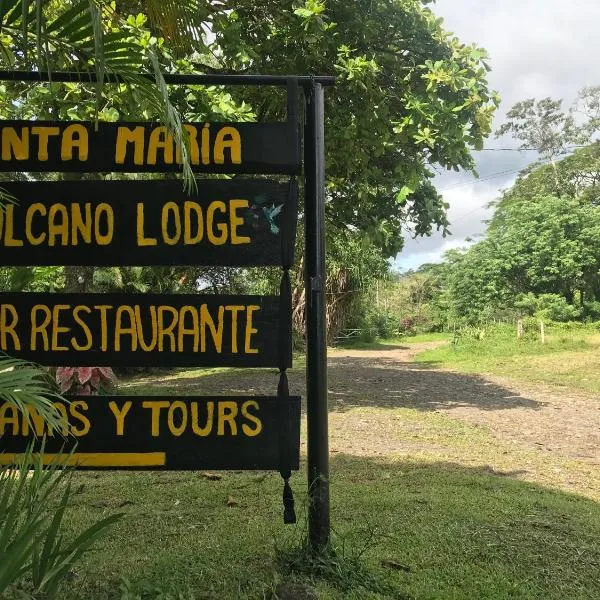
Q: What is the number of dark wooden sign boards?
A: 4